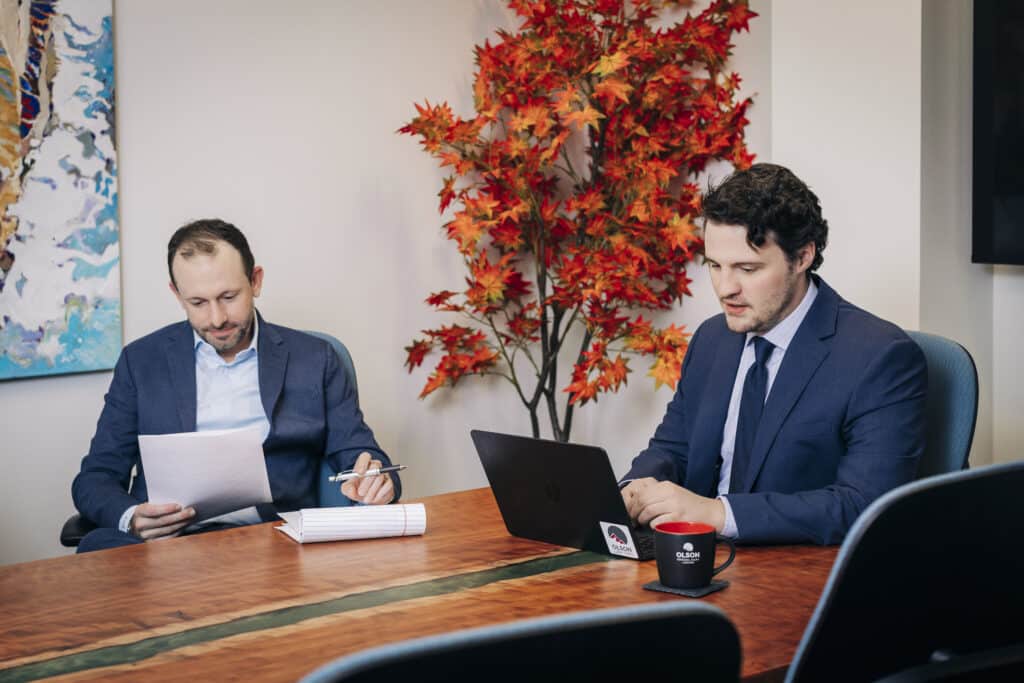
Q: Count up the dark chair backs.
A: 2